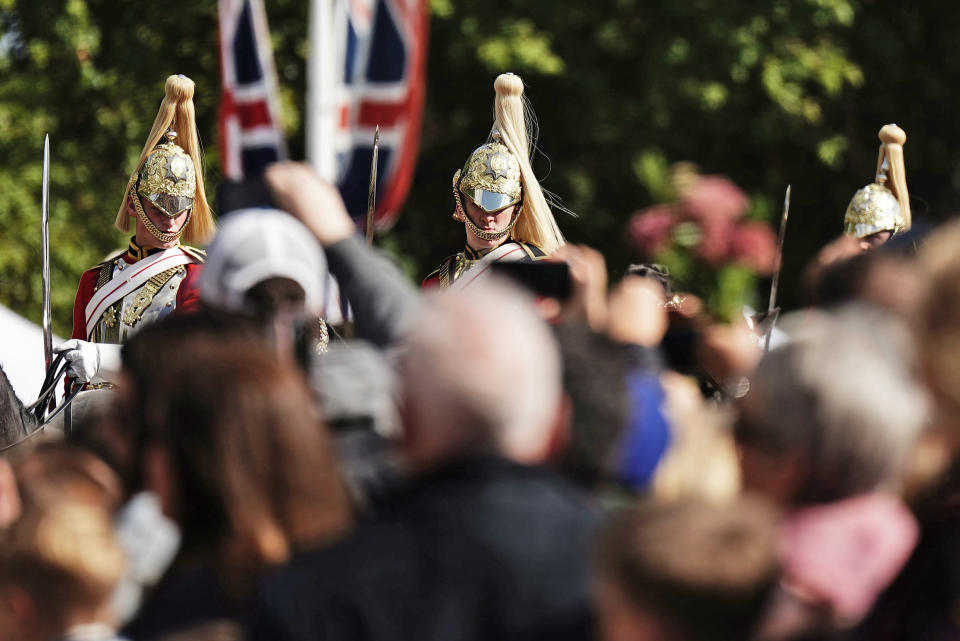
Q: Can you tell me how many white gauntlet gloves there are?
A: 1